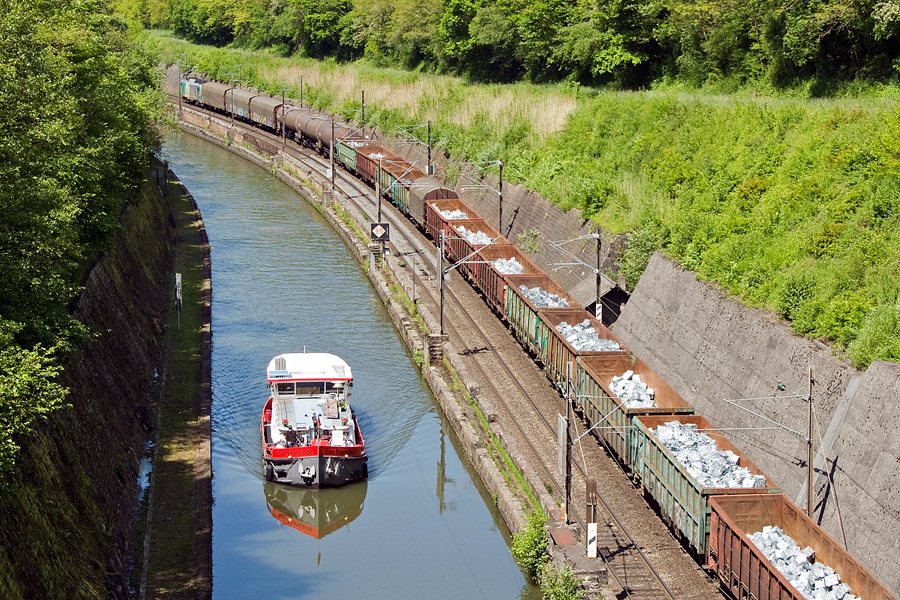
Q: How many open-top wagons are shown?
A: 12